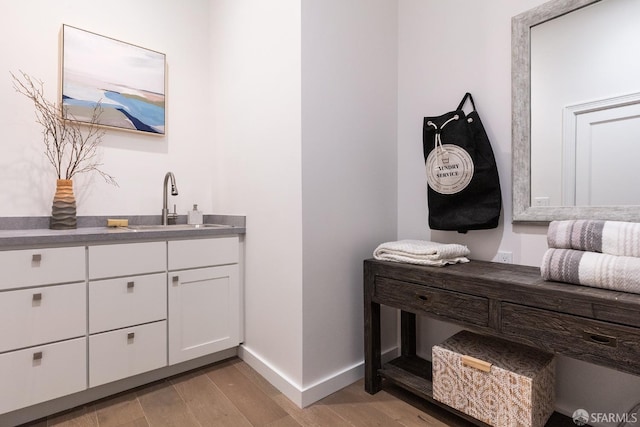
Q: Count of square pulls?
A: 6